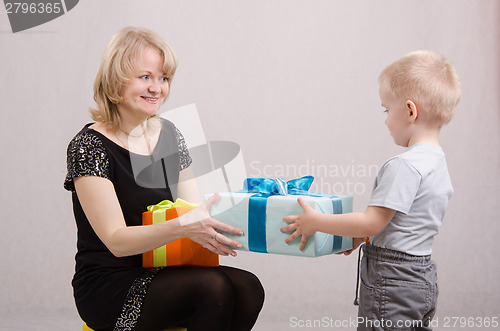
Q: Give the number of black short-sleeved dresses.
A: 1